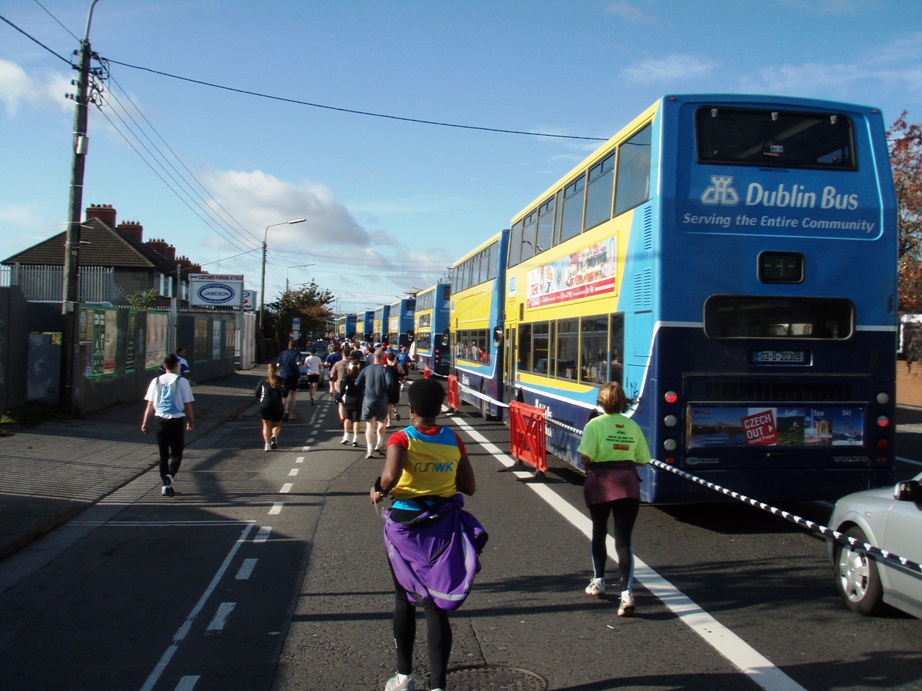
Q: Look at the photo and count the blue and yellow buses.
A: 7